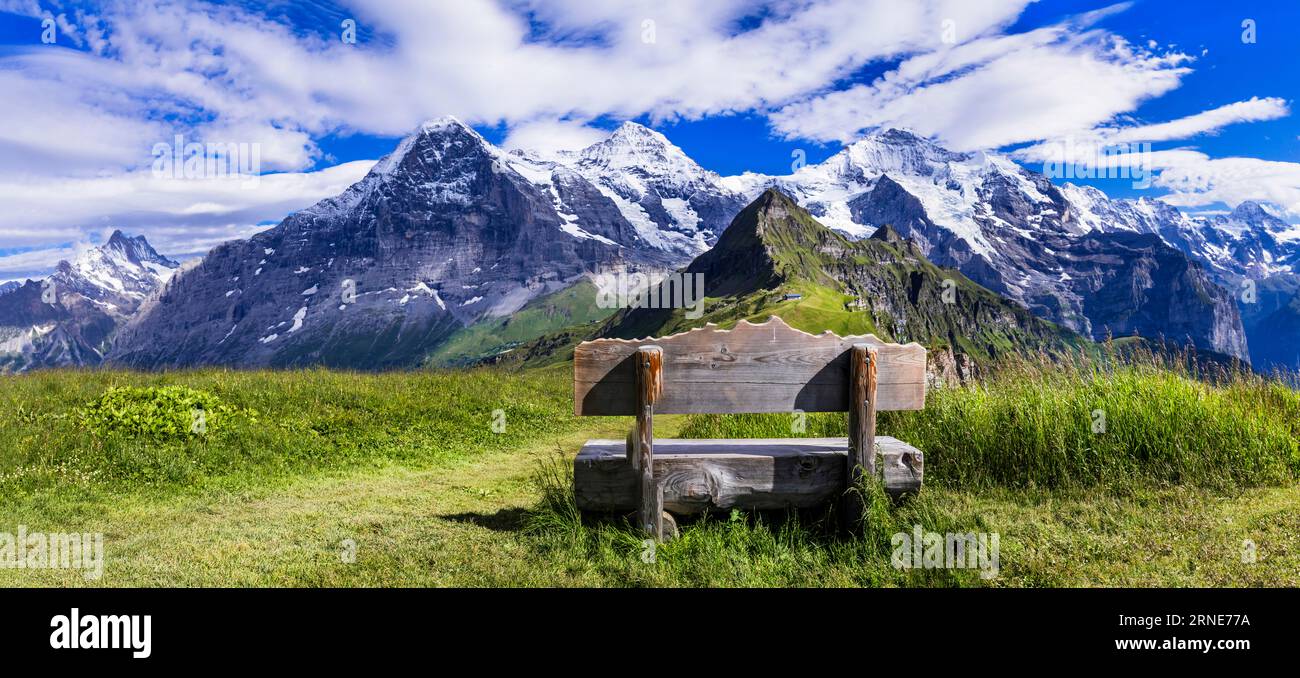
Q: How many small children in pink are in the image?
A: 0